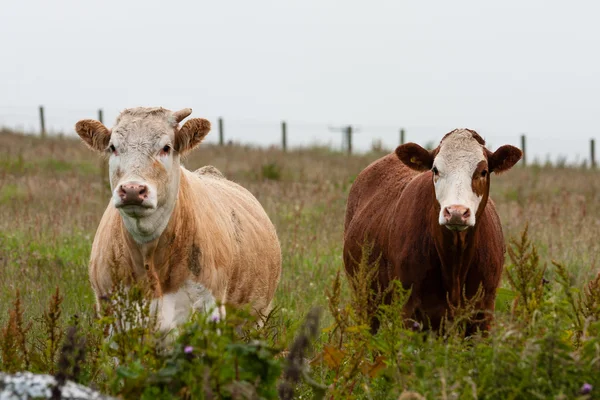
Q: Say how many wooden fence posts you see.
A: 8